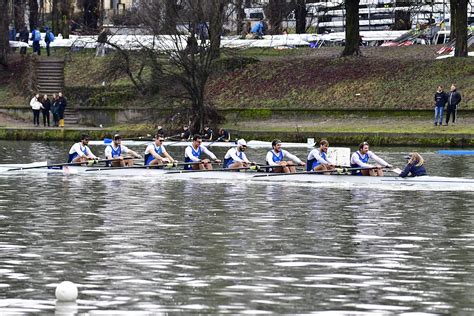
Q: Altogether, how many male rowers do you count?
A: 8